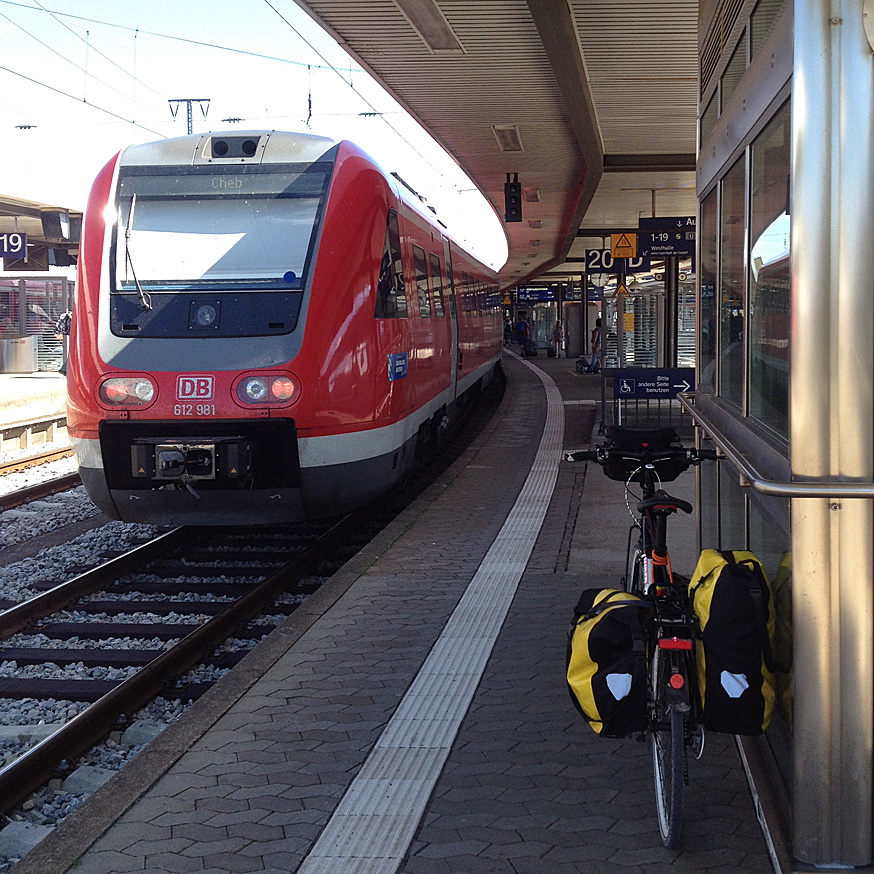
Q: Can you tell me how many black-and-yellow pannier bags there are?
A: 2